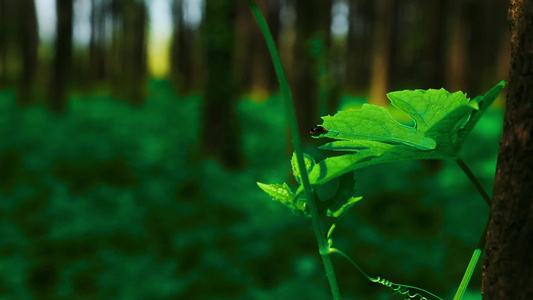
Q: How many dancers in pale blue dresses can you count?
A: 0